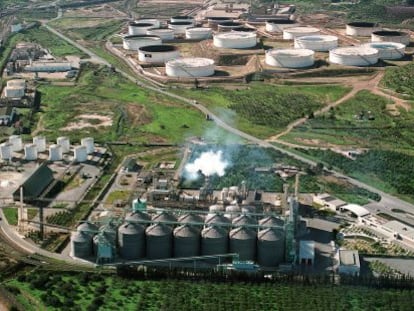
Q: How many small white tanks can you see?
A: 8